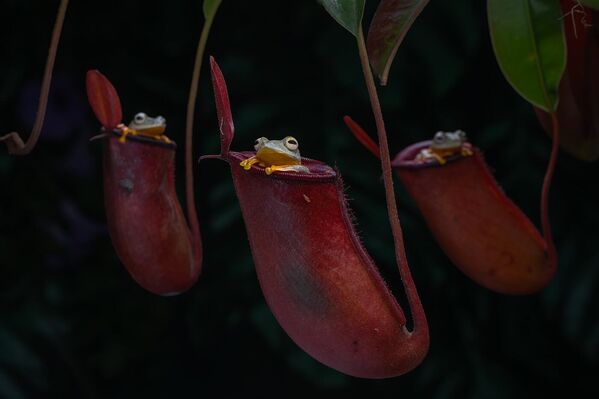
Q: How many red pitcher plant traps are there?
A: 3